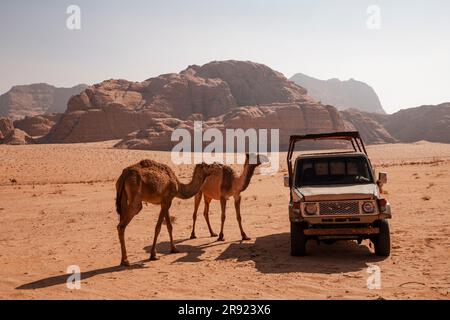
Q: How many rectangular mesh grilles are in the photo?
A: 1